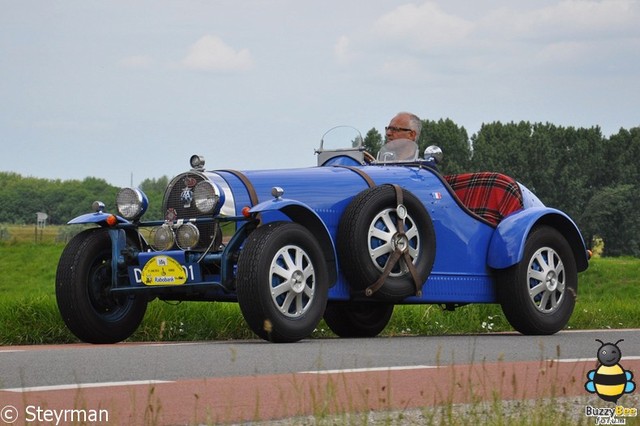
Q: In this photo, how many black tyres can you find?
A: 5